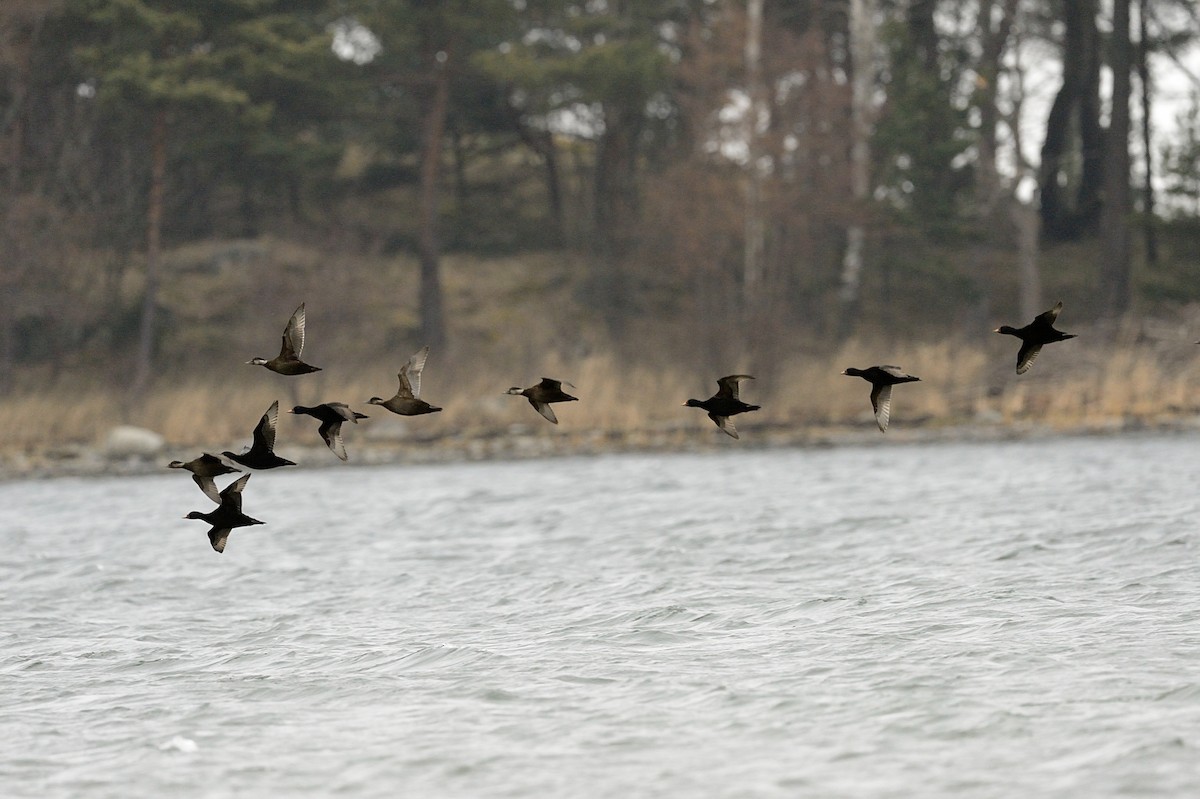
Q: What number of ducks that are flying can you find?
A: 10